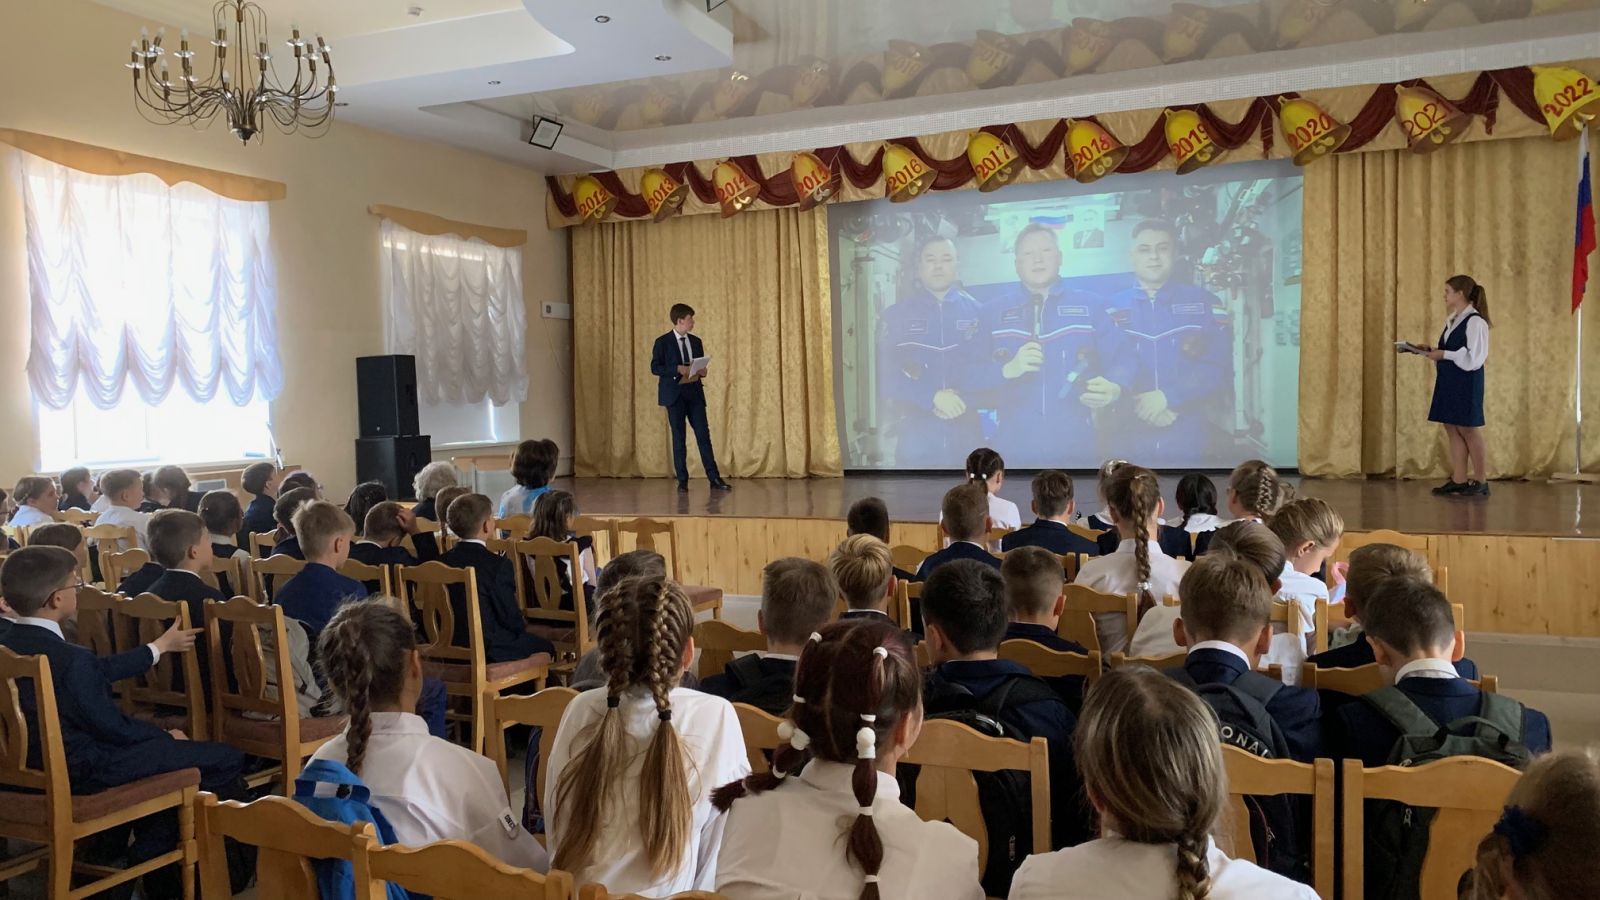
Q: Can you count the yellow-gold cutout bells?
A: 11